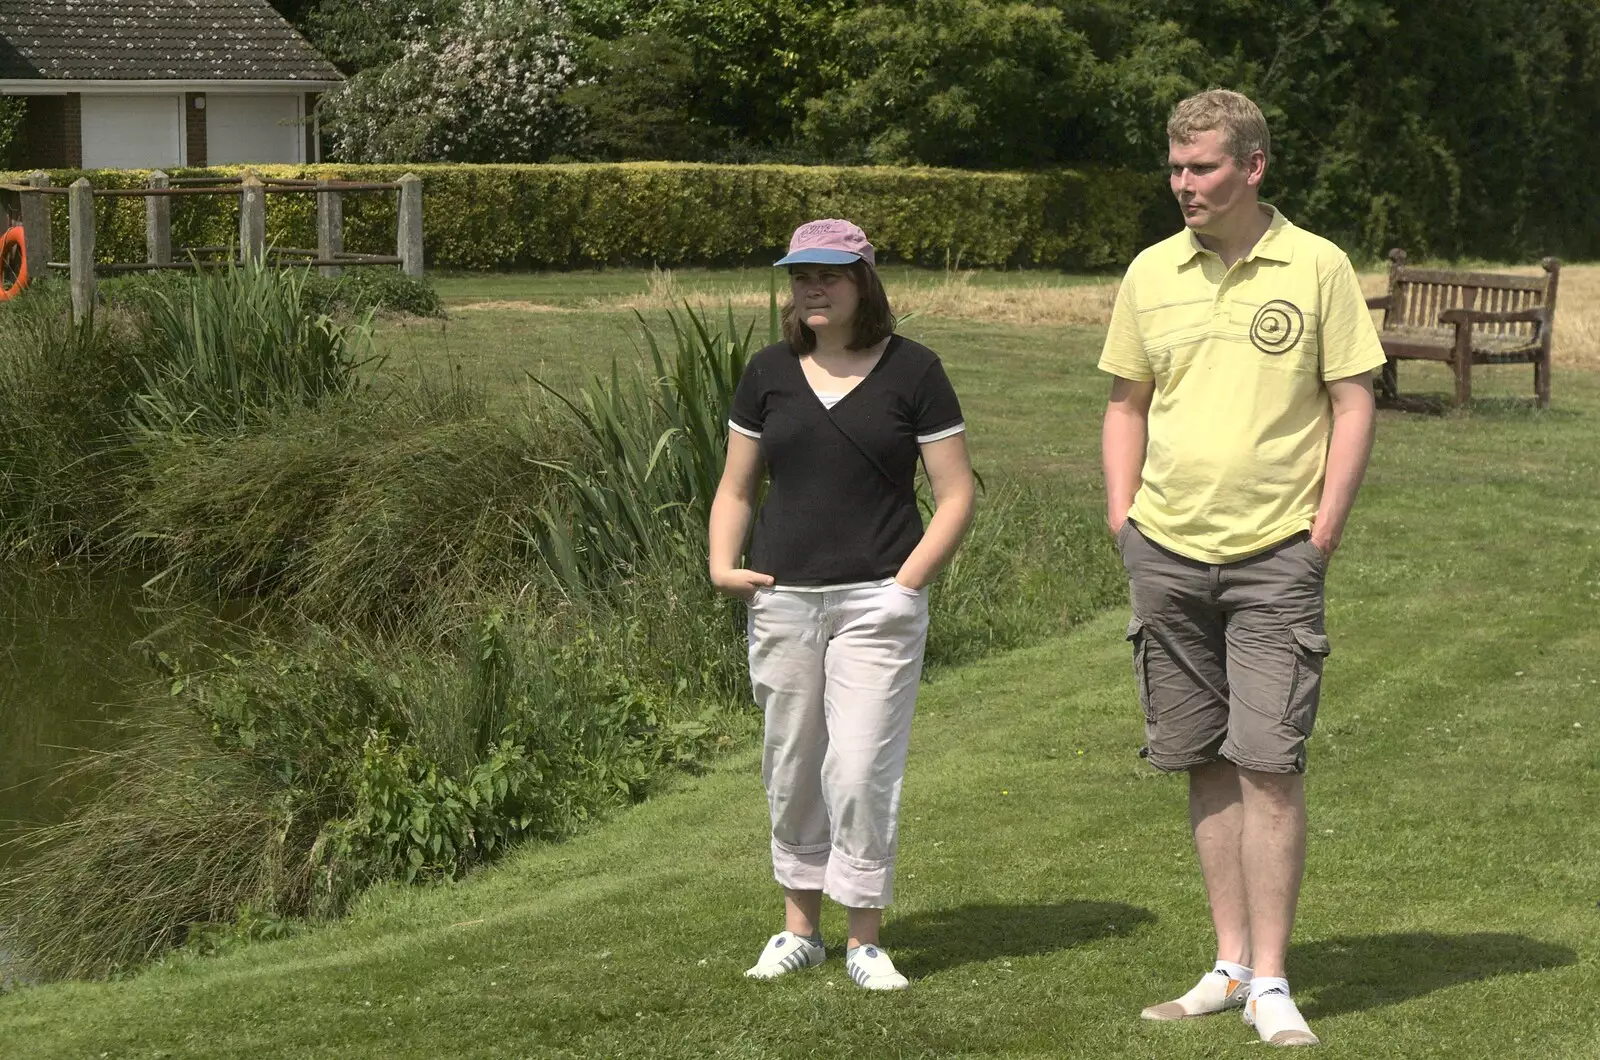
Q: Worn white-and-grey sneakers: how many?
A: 2